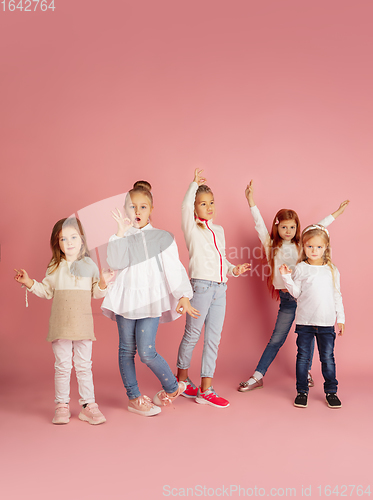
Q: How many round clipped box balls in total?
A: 0